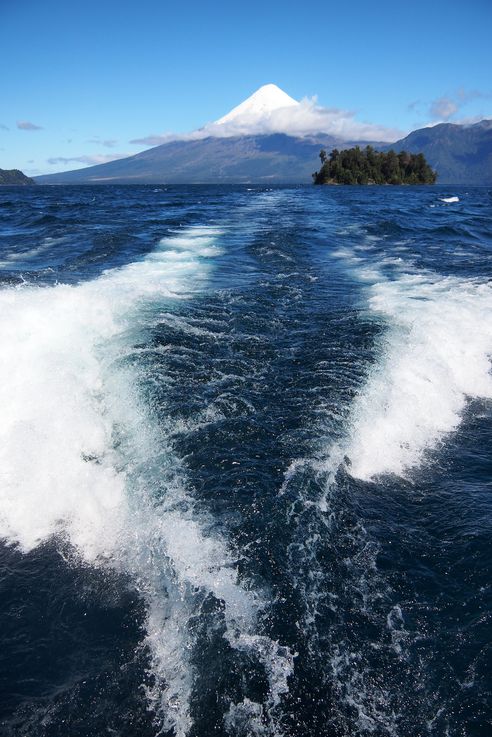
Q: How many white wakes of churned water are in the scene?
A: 2